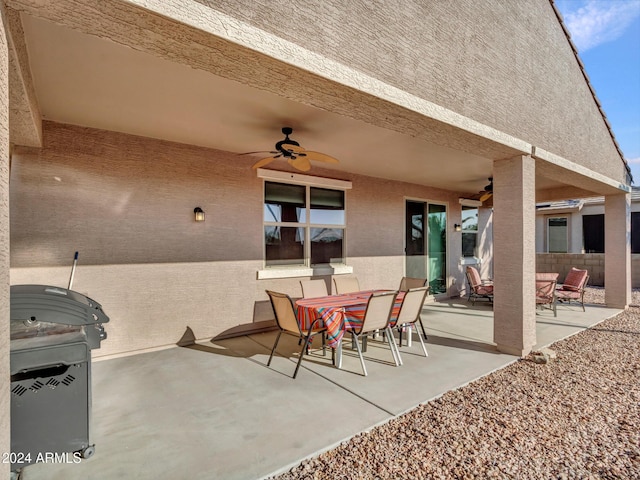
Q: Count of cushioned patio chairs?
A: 3